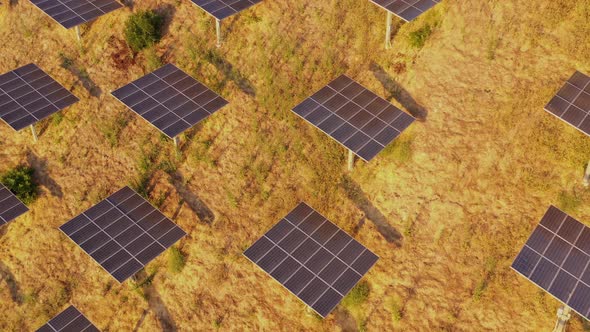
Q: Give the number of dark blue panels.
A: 12